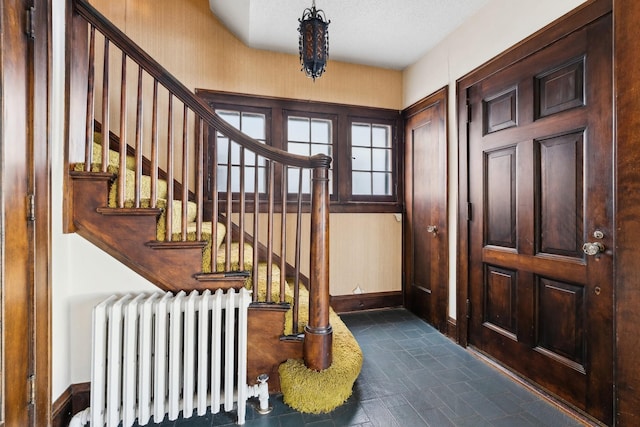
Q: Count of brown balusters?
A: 15